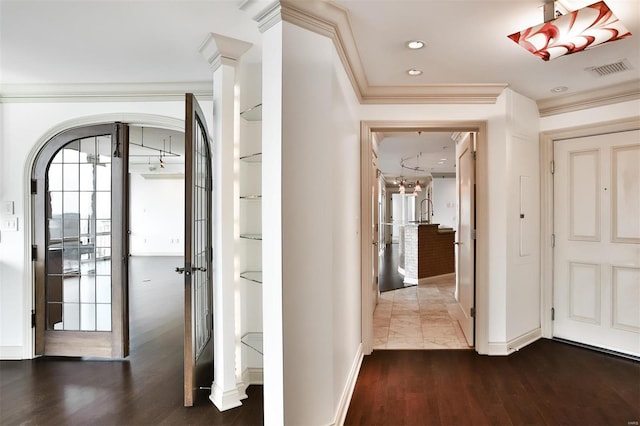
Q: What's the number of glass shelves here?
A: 6